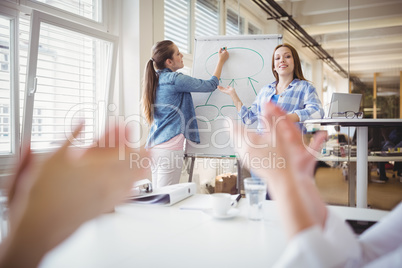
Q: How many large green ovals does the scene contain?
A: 1